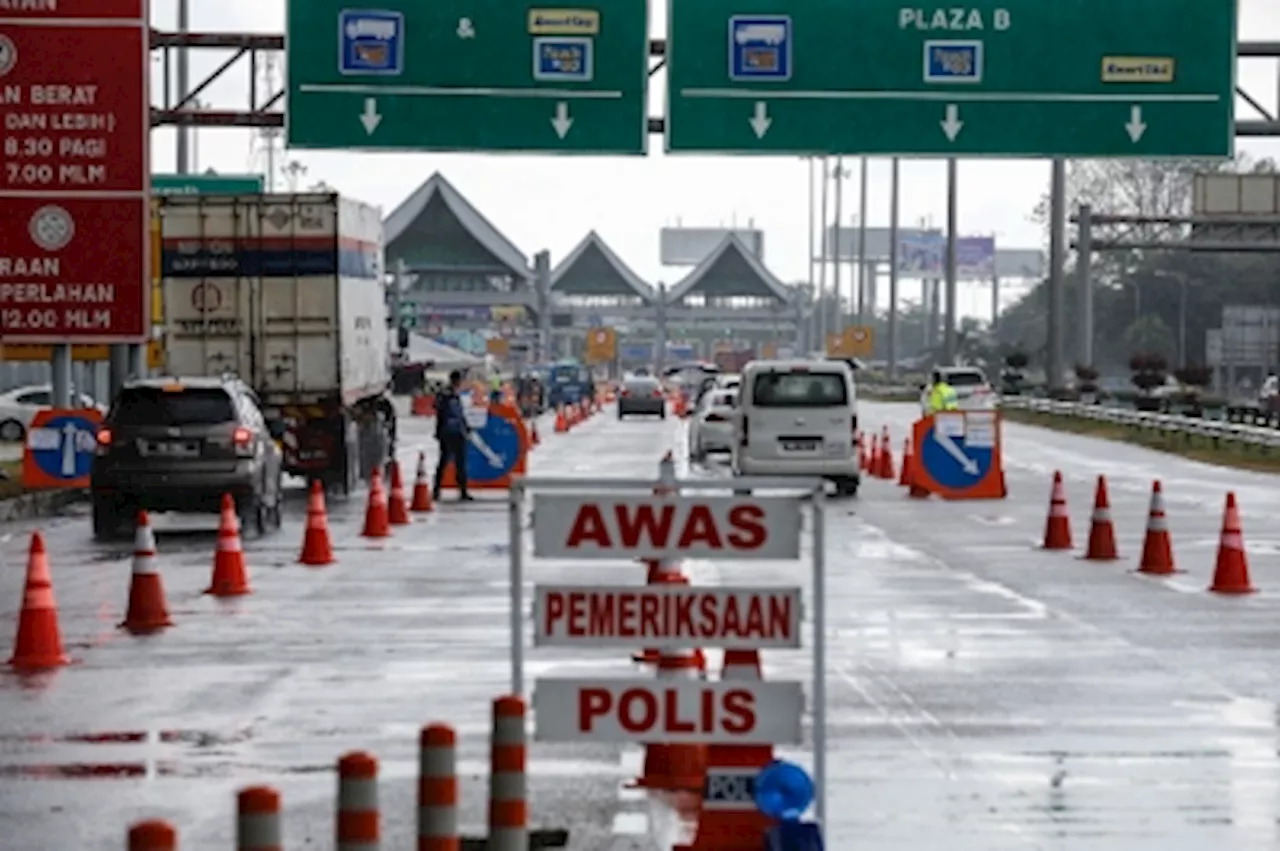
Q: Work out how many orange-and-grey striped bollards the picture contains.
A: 5